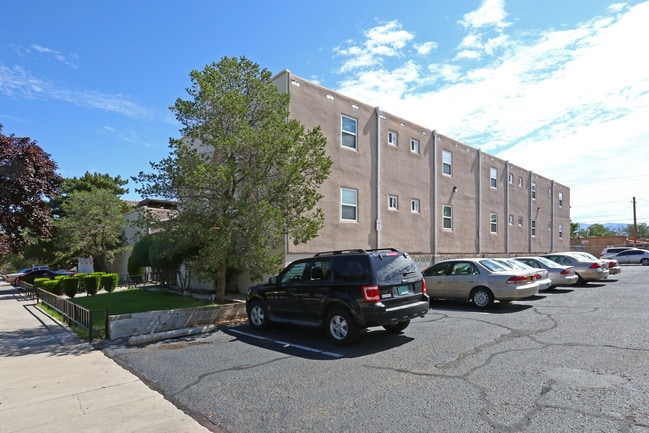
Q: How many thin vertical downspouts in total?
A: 6